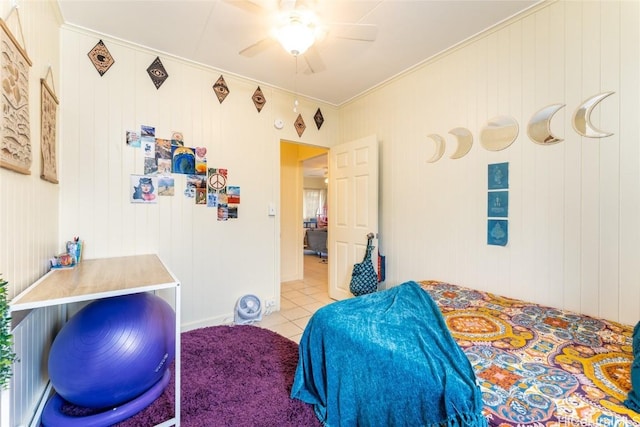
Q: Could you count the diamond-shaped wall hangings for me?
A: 6